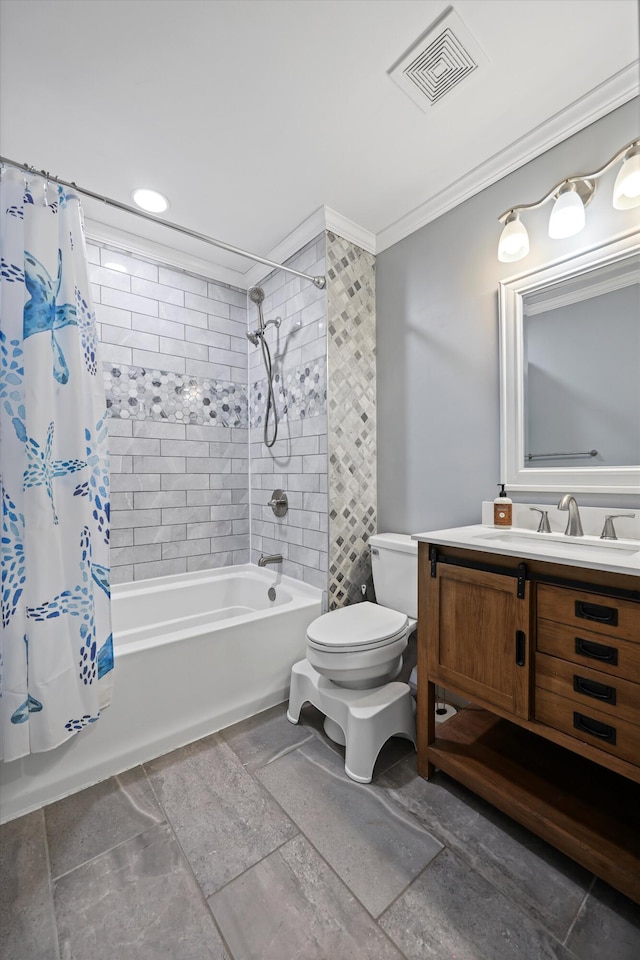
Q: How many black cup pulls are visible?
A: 4